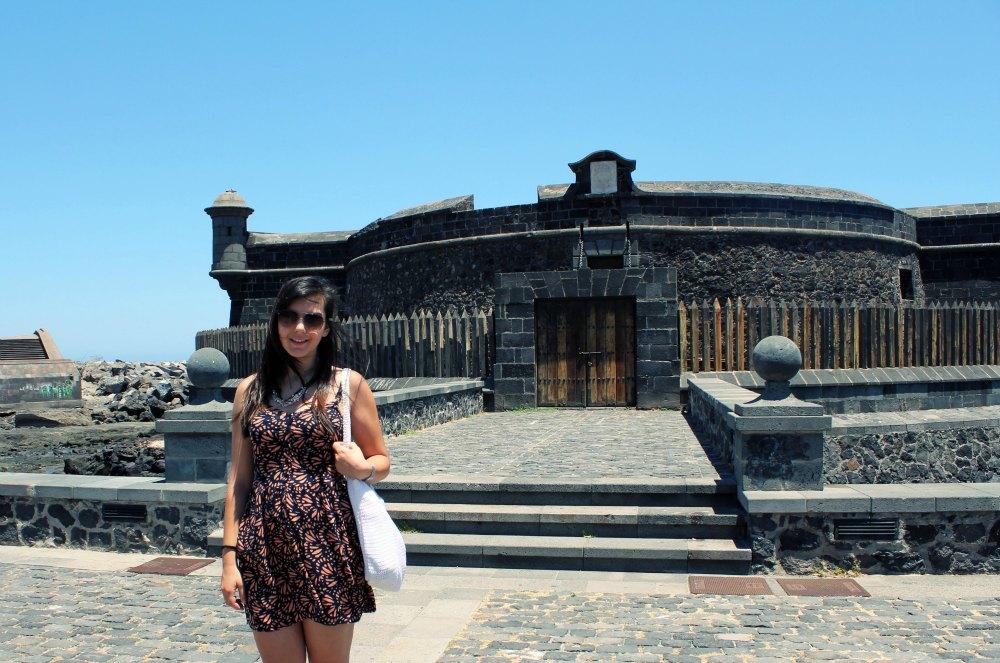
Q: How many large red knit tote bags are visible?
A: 0